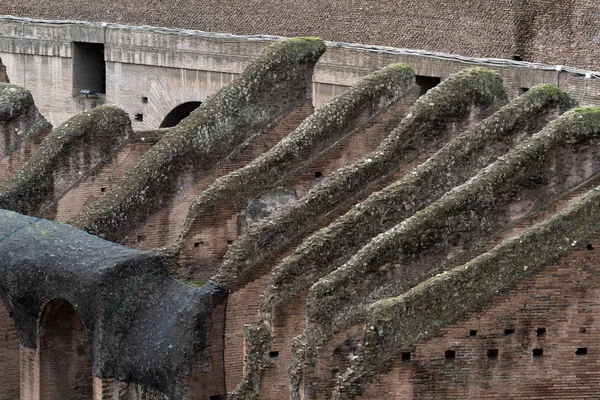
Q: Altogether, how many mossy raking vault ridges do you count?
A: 8